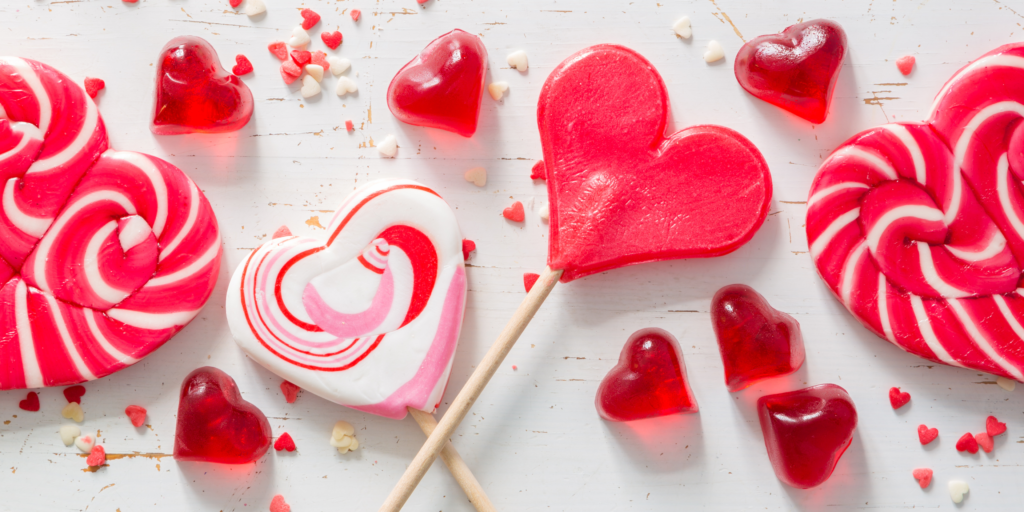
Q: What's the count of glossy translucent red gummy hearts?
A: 7